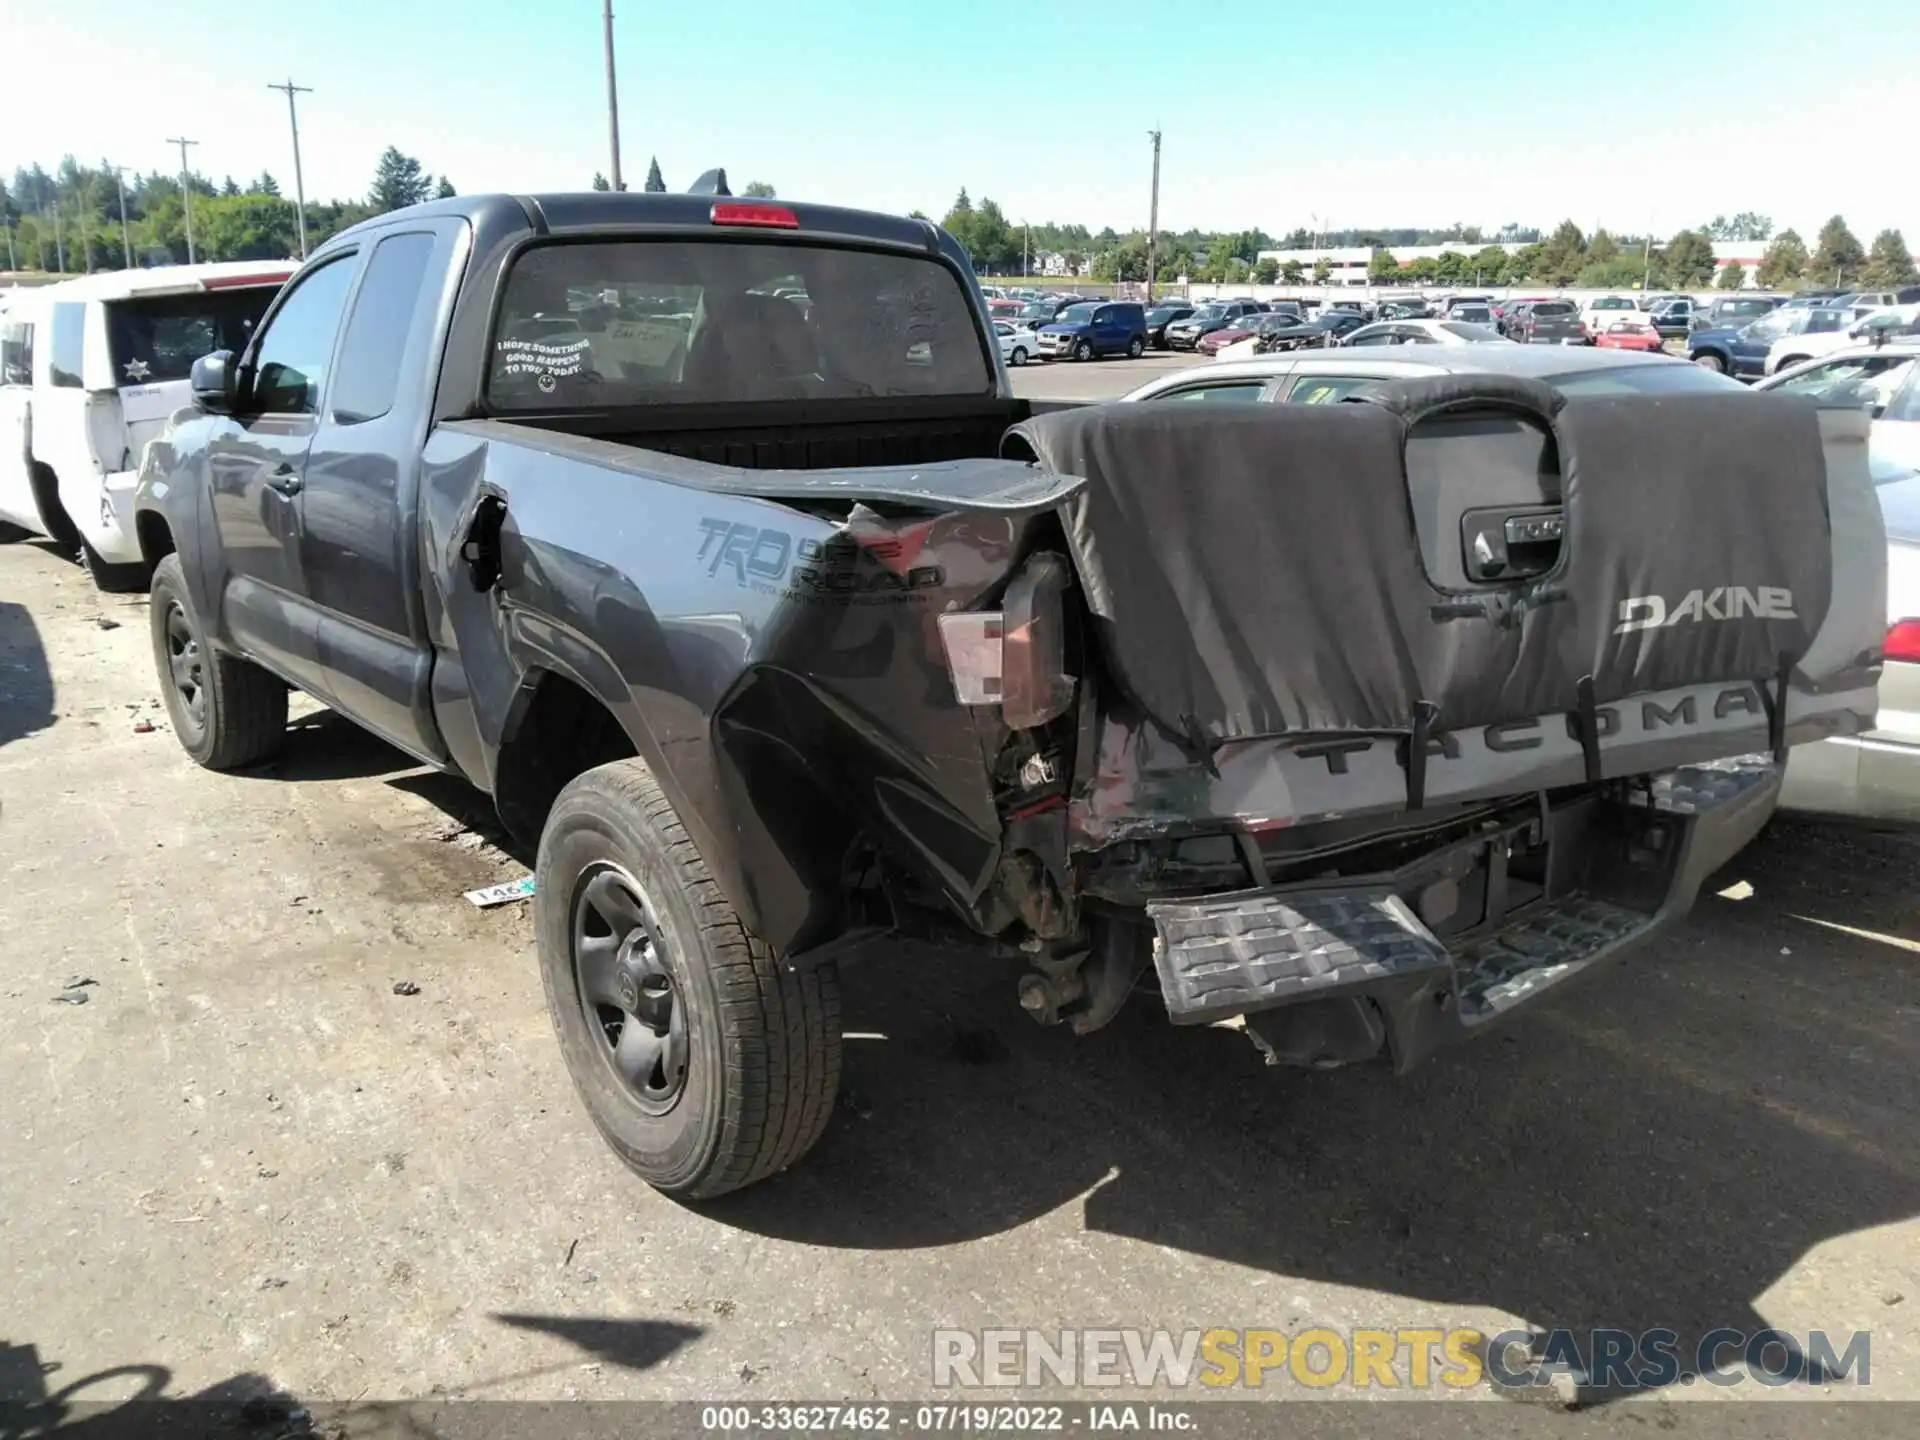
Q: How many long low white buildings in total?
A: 2